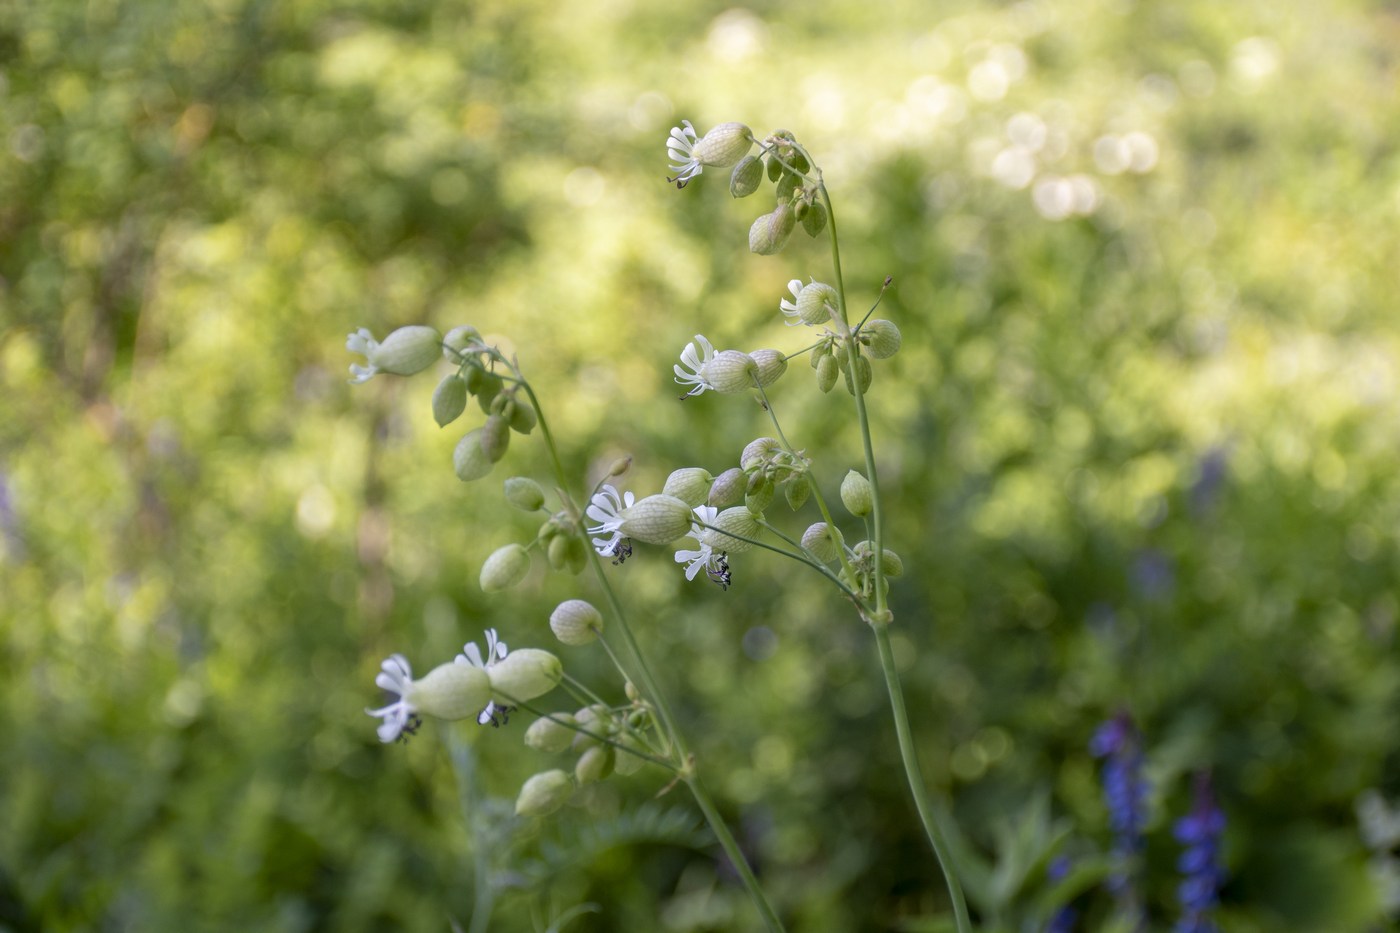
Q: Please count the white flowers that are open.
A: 8